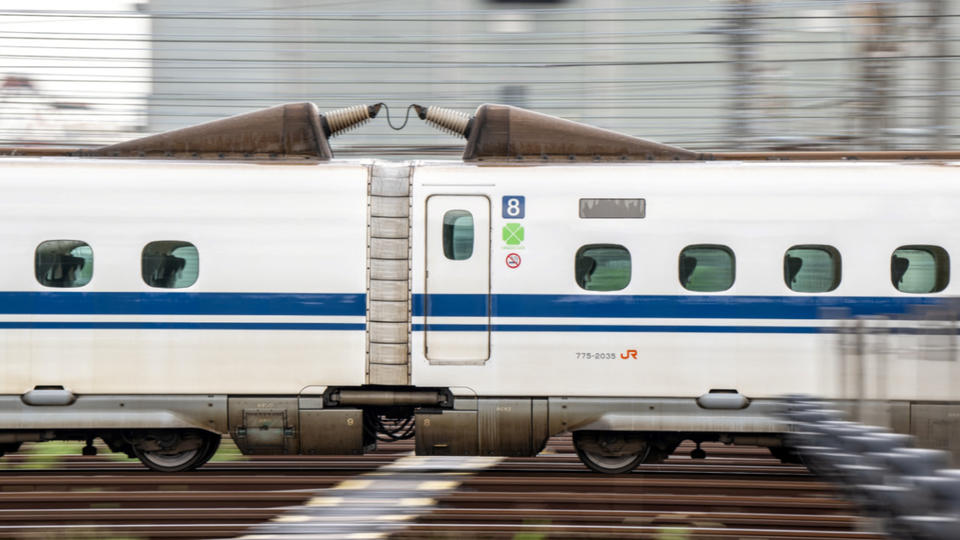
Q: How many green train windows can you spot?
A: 7